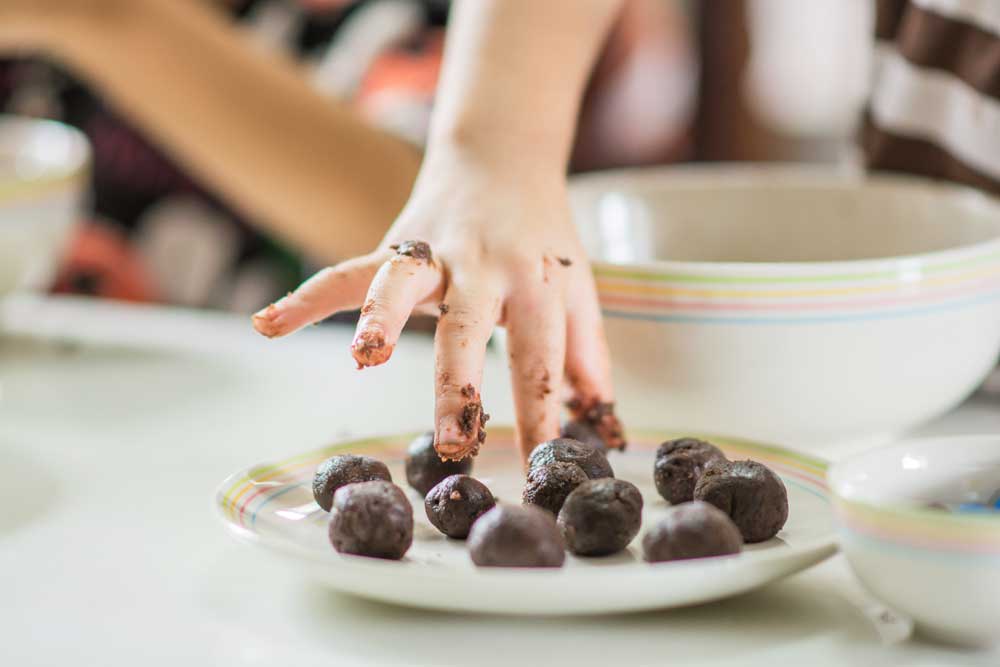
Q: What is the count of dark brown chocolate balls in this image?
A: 12